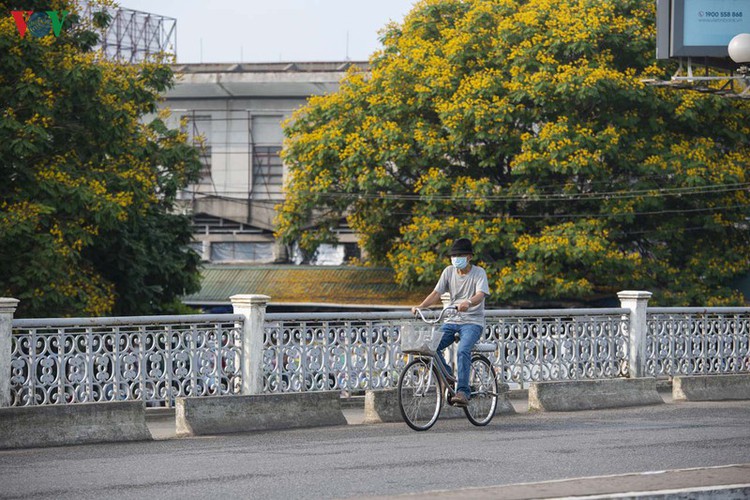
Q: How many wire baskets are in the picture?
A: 1